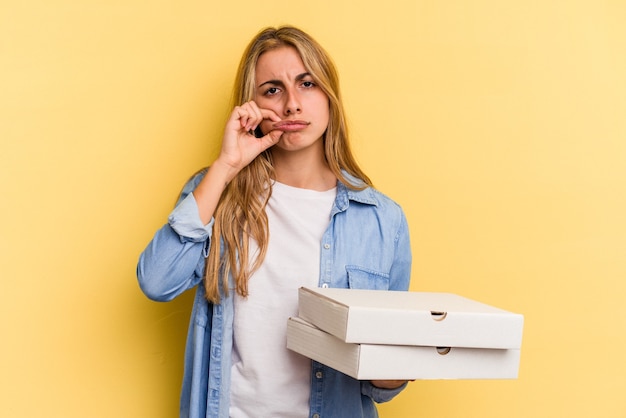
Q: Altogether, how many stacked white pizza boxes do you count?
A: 2